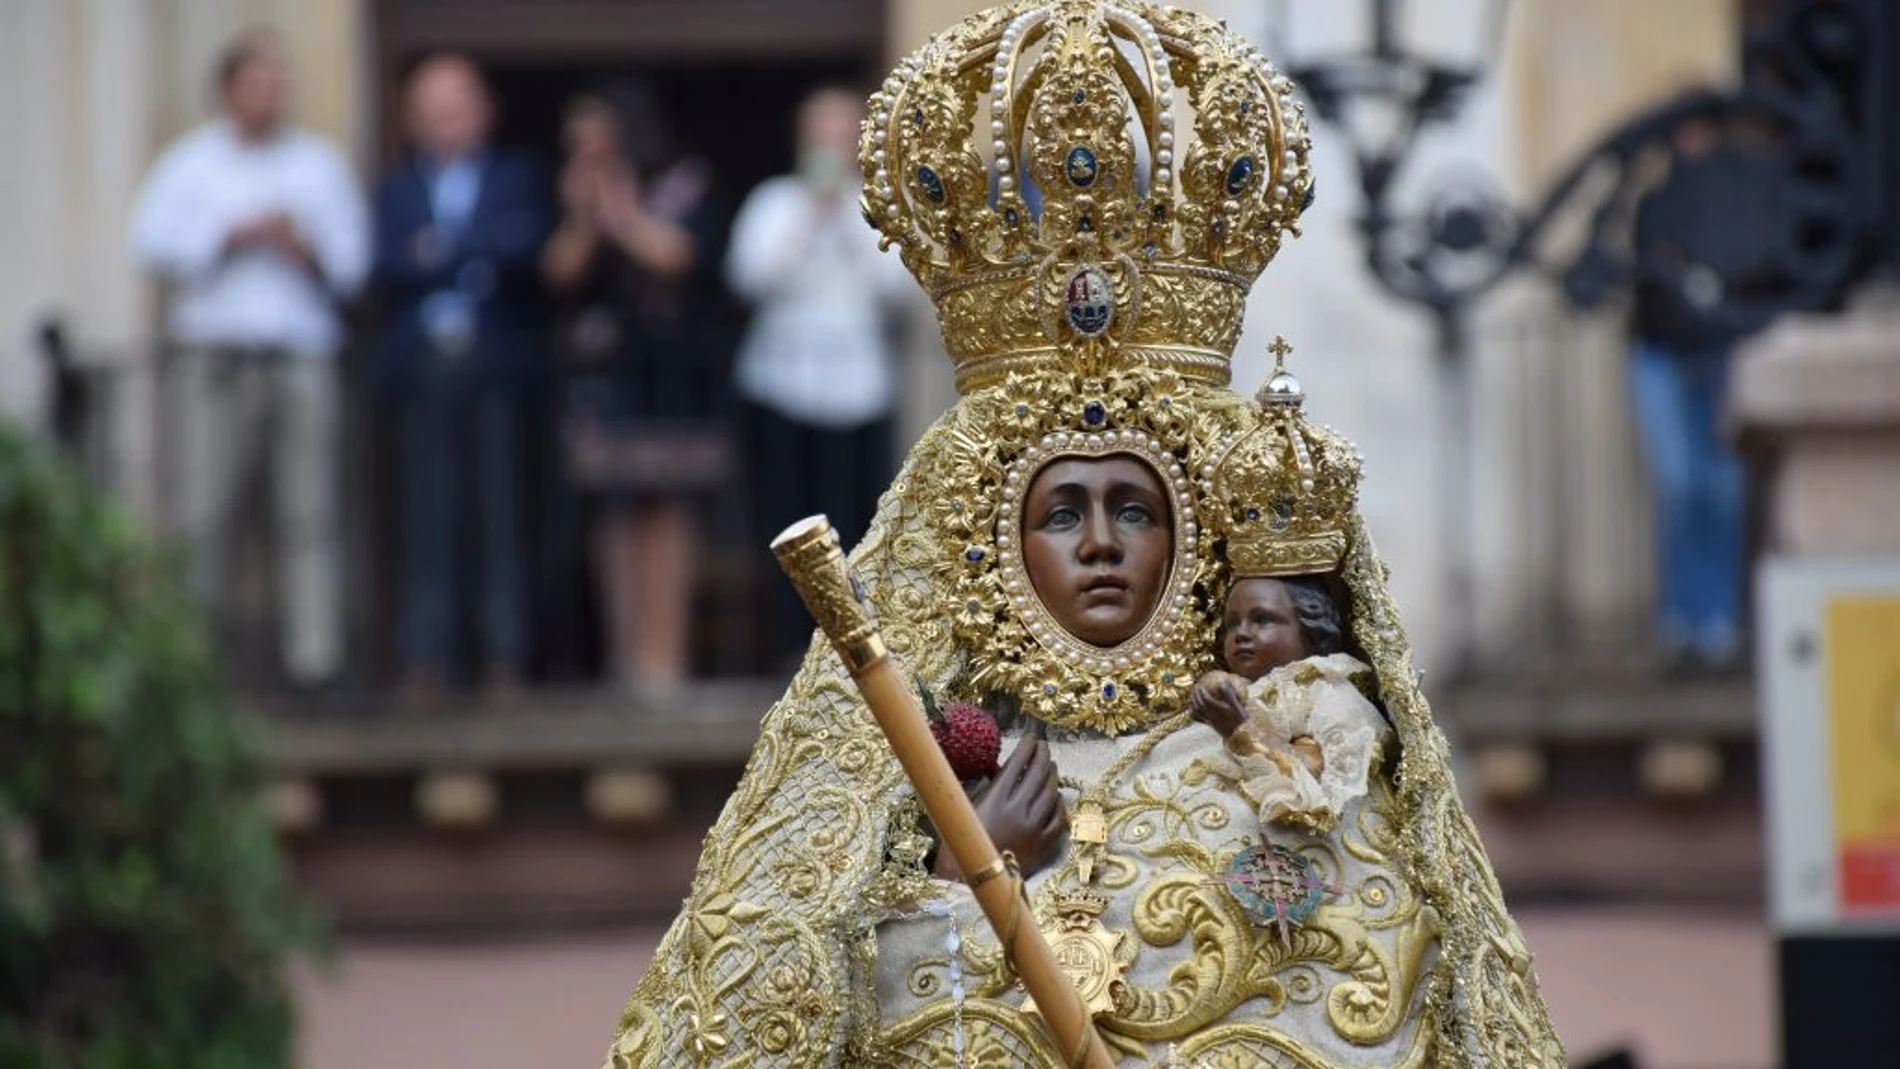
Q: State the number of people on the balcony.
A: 5